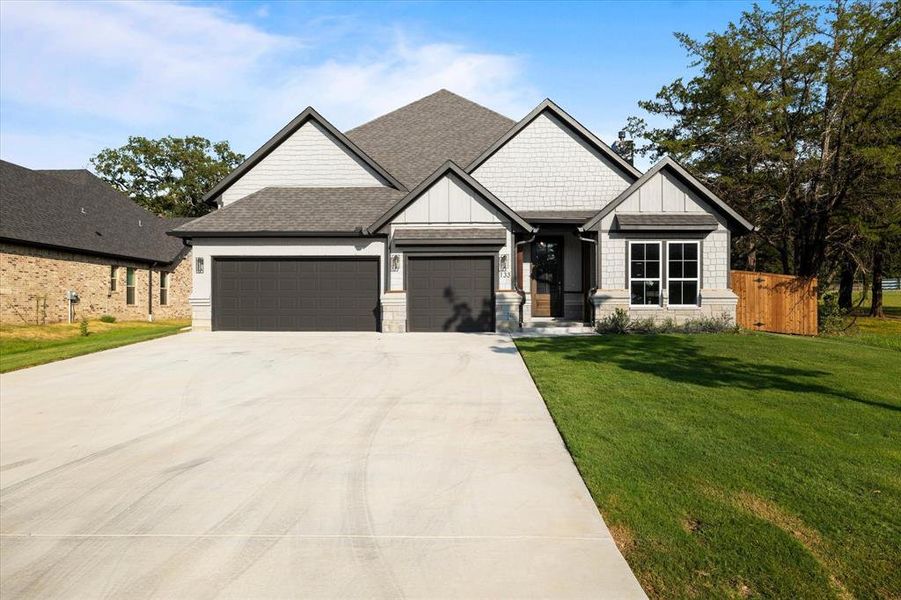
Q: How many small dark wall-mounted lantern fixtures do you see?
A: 3